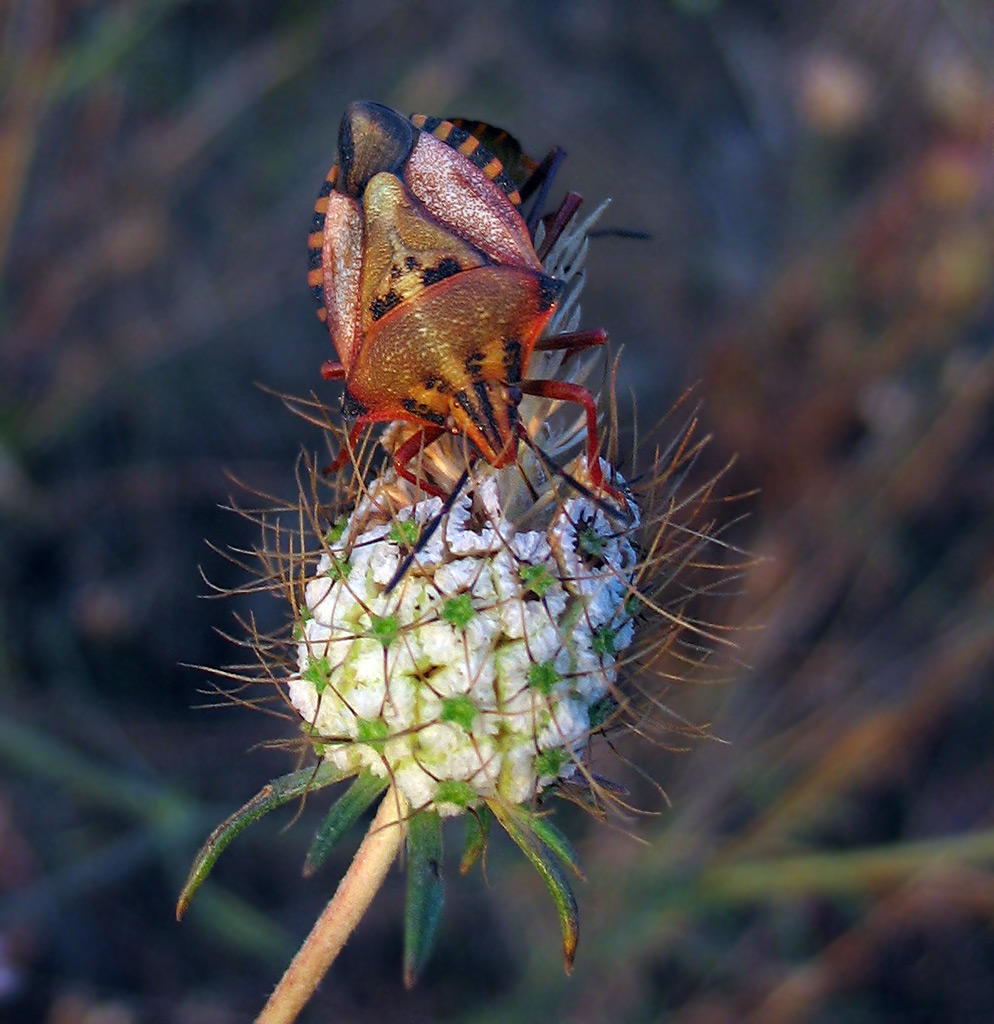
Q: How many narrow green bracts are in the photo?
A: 6